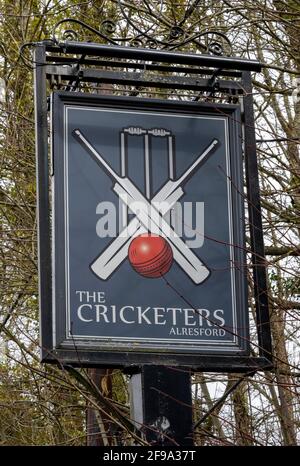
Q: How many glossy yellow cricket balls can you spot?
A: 0